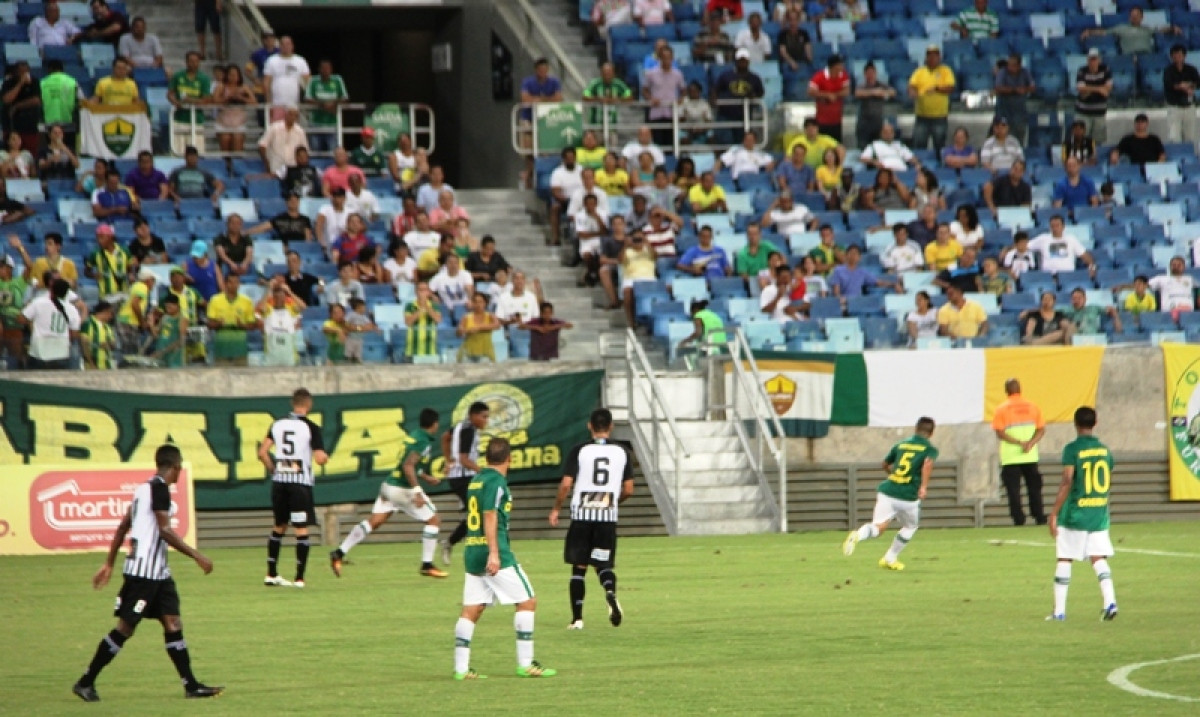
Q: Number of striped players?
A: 4